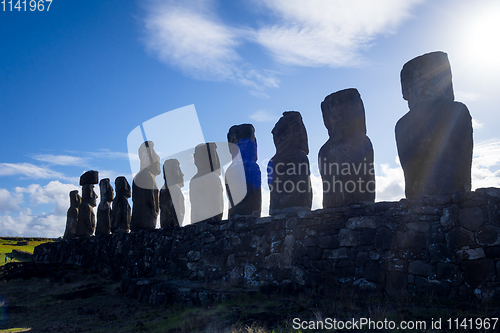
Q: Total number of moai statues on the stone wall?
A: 11